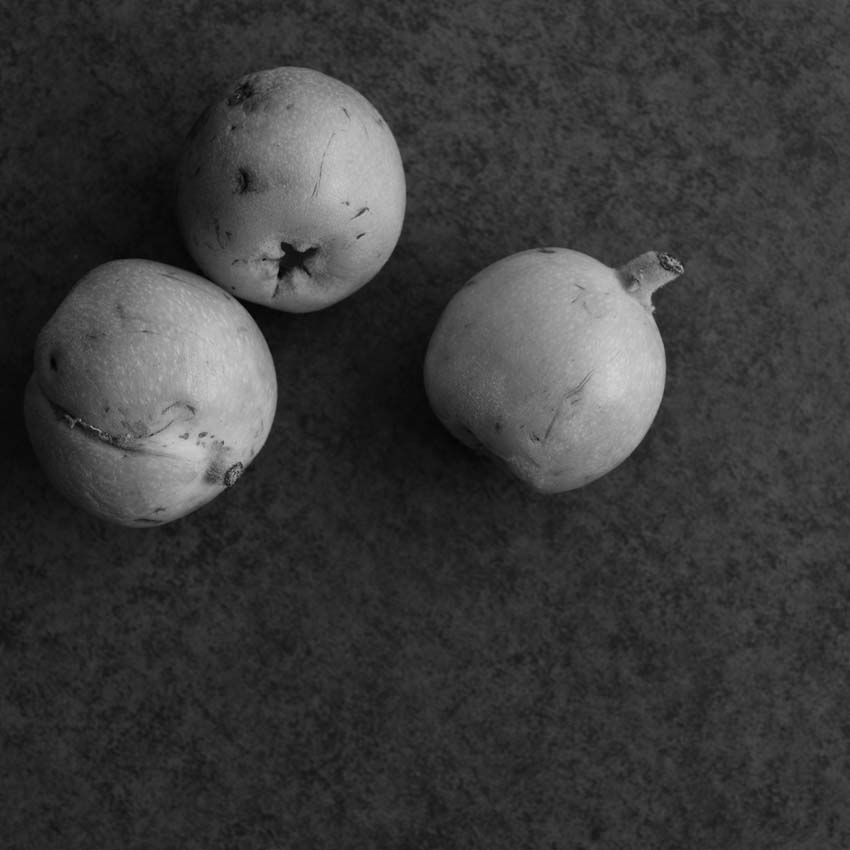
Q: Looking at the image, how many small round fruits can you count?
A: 3